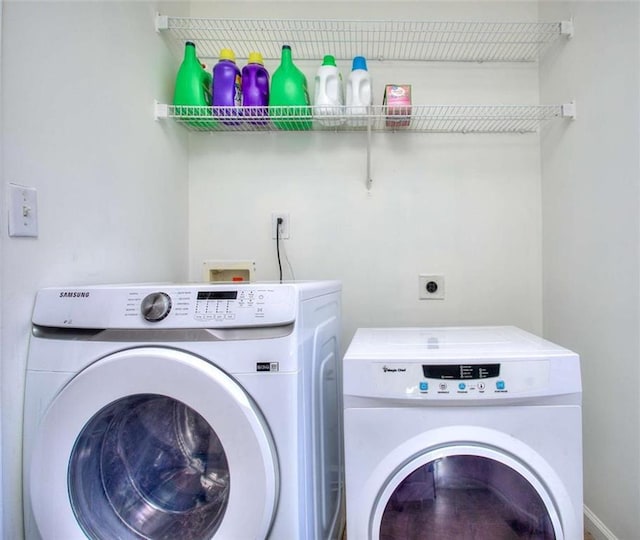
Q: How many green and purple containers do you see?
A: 4